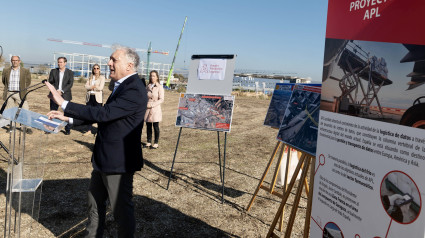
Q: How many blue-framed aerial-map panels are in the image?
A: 2